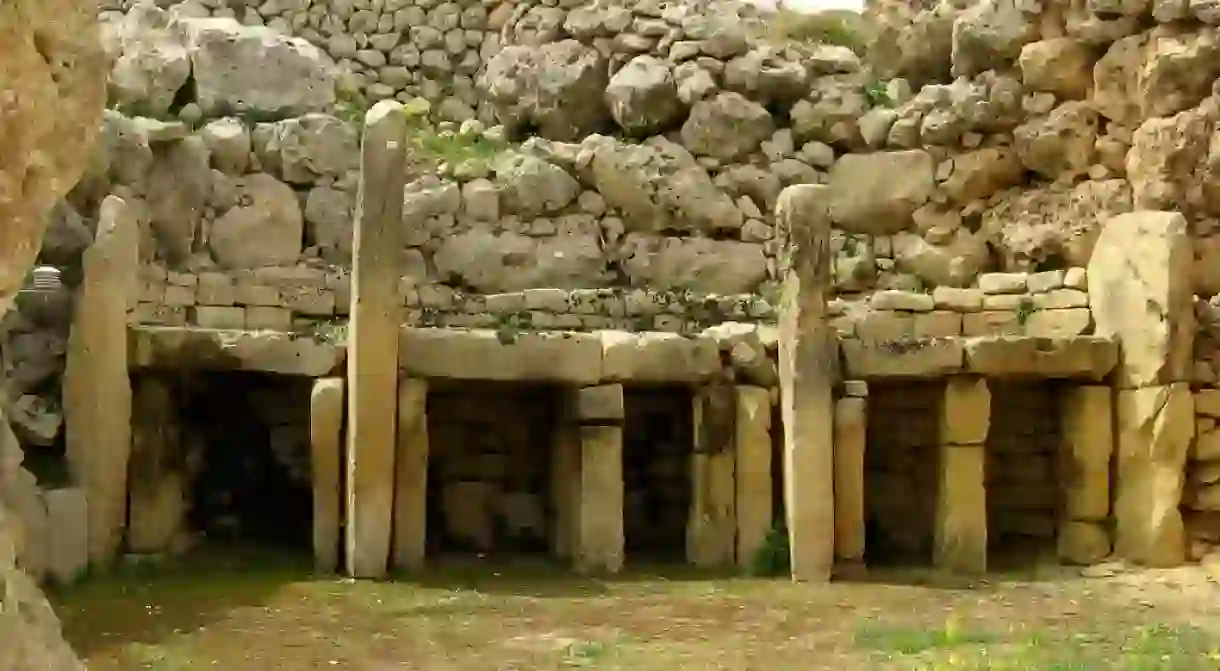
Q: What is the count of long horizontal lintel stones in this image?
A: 5